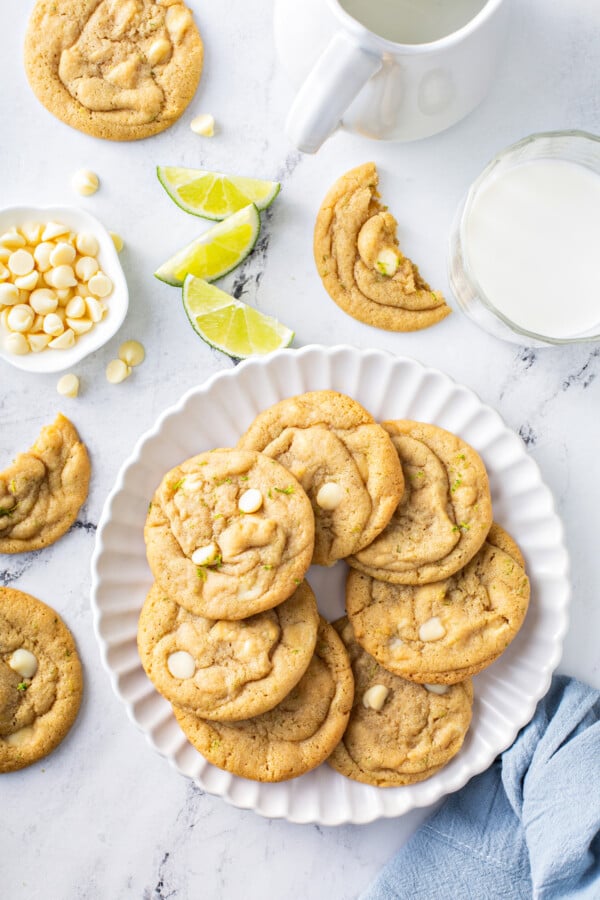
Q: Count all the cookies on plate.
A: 7